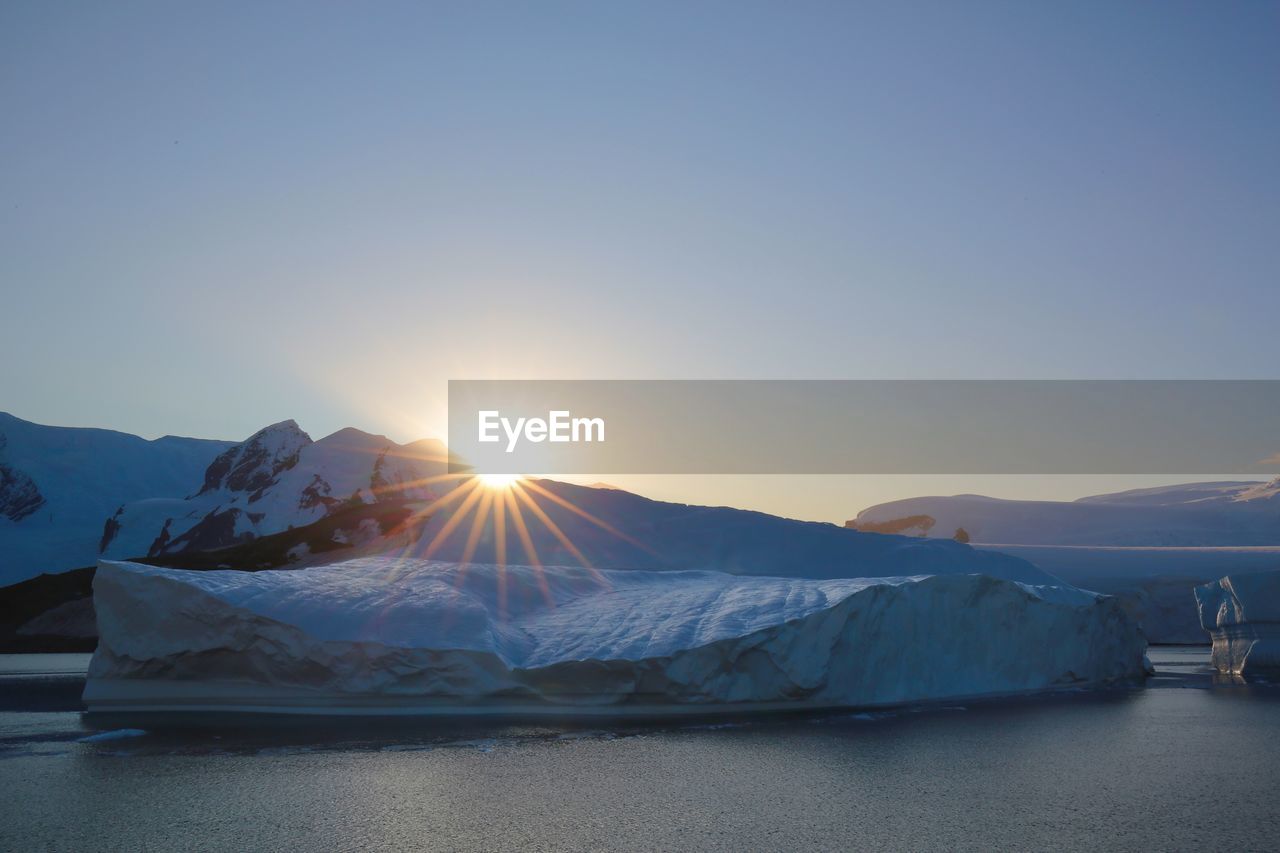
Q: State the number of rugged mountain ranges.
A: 1